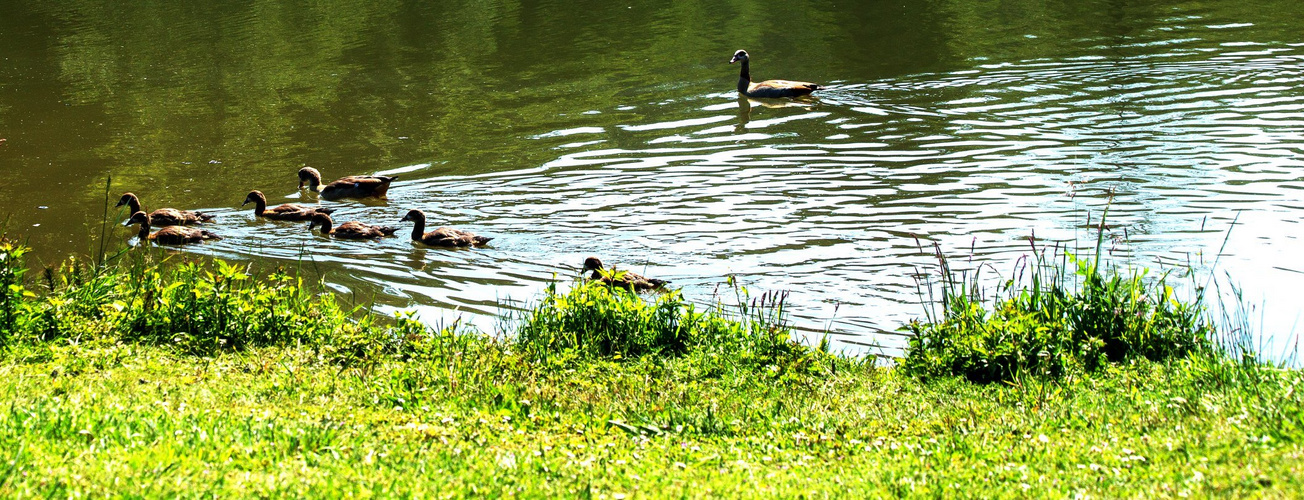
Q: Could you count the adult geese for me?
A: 2